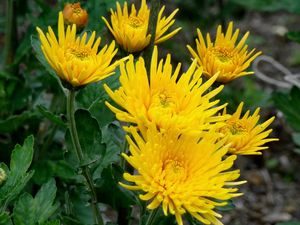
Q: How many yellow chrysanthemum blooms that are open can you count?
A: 6